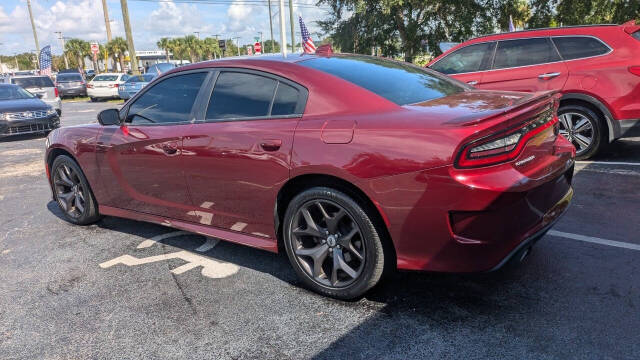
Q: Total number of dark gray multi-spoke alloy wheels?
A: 2